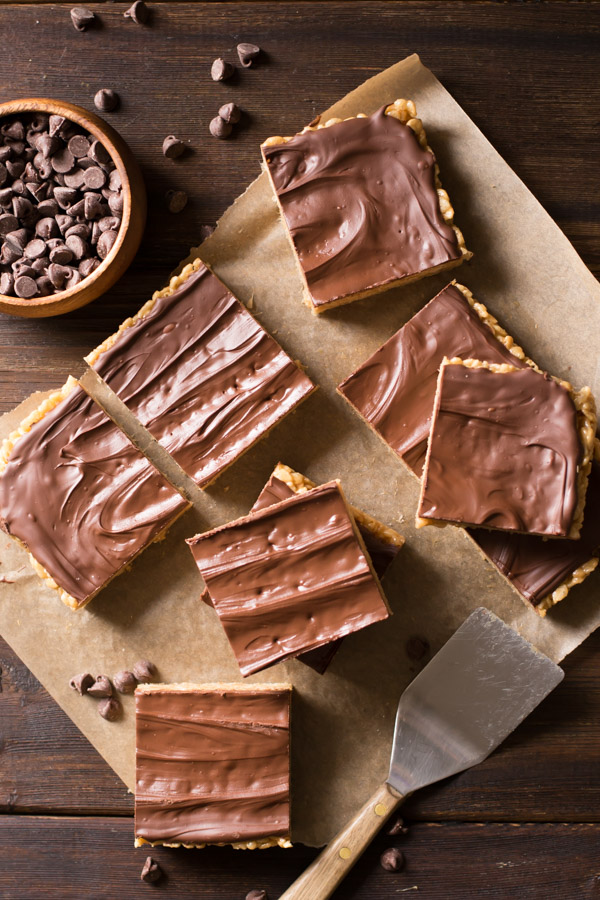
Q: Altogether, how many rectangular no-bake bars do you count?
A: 9